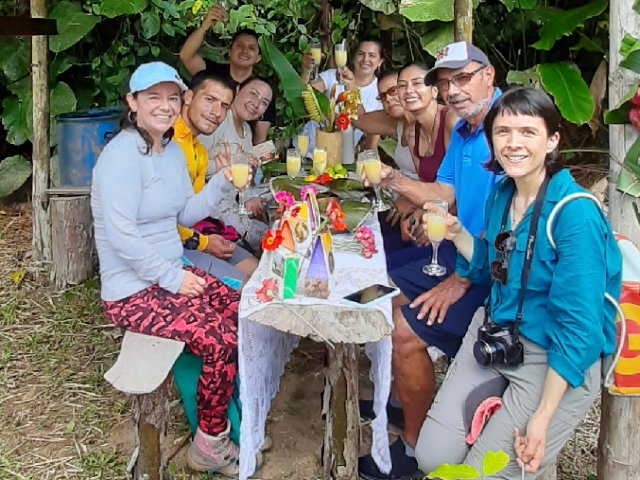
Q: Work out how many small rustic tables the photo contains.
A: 1